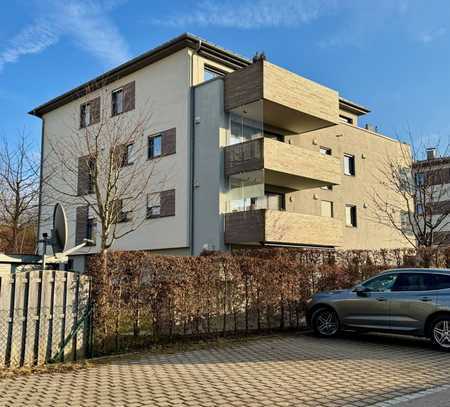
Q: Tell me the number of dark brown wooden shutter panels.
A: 8